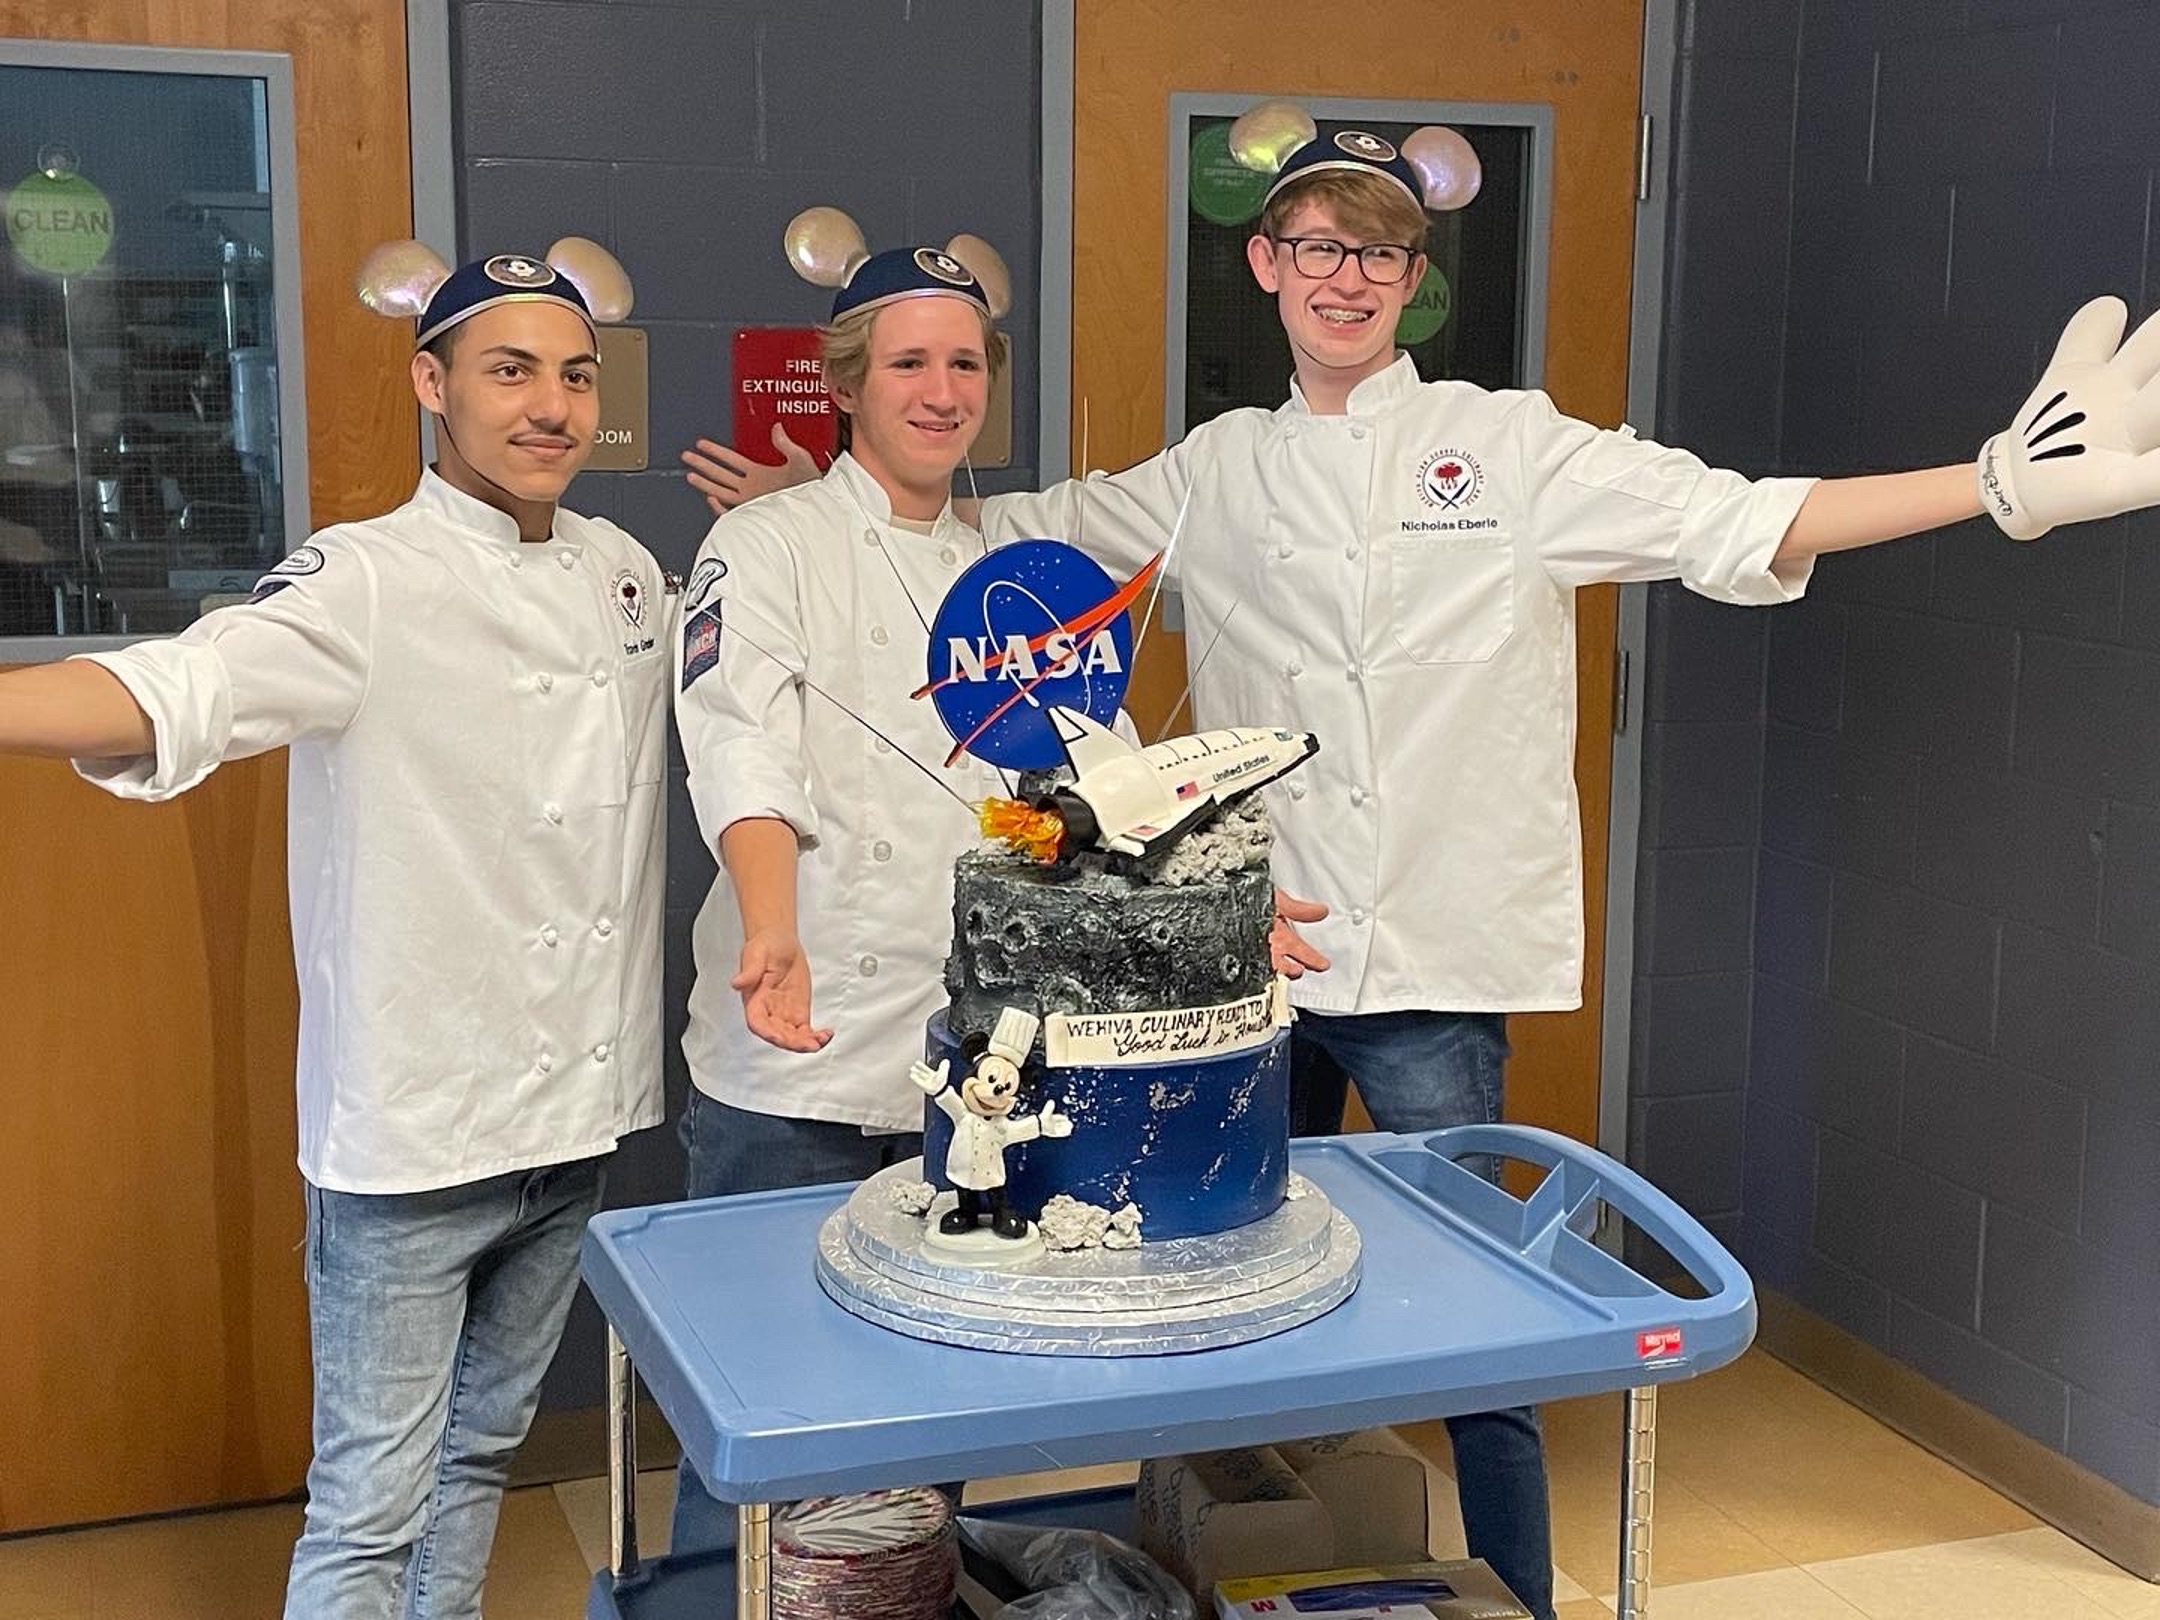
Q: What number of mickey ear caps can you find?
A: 3